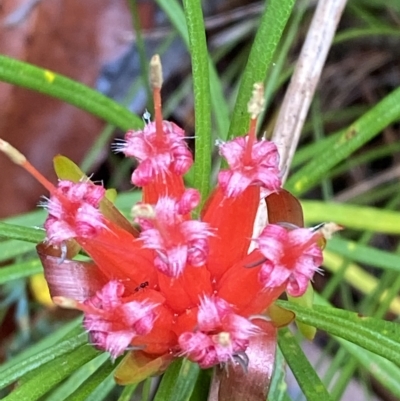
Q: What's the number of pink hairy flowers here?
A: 7